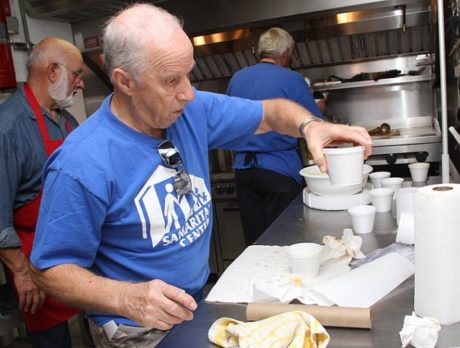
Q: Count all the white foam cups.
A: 7